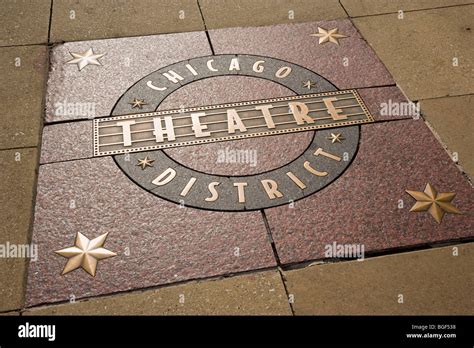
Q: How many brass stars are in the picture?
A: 8